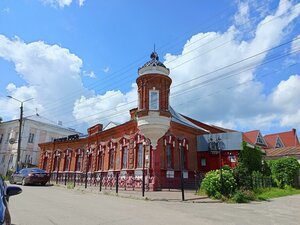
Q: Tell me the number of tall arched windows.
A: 11